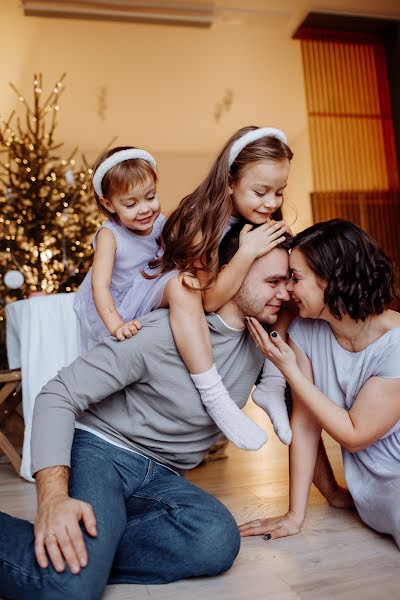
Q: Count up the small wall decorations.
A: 2